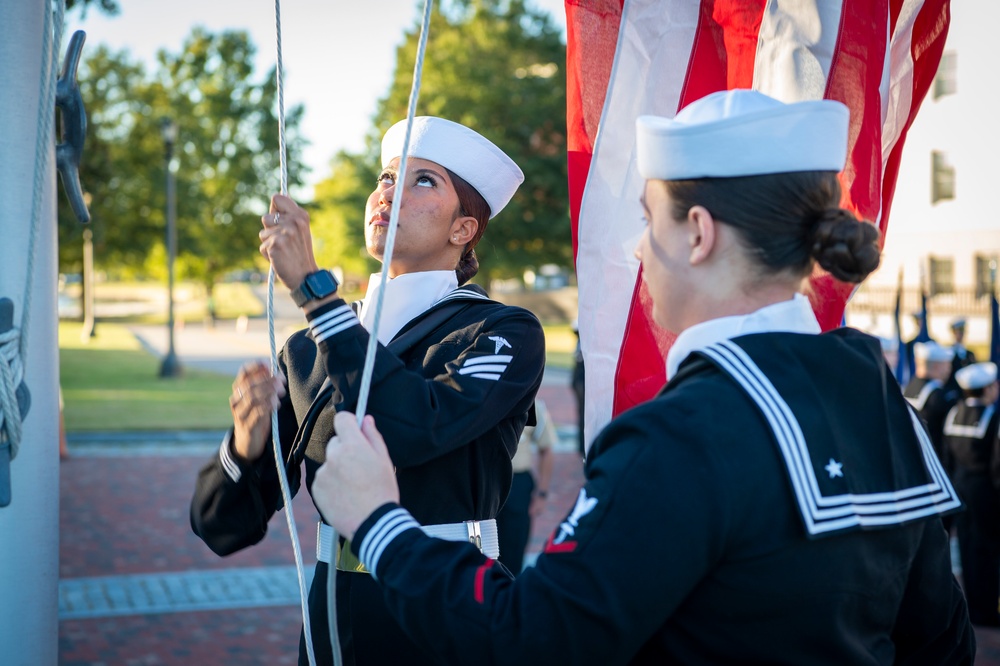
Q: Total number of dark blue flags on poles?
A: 3